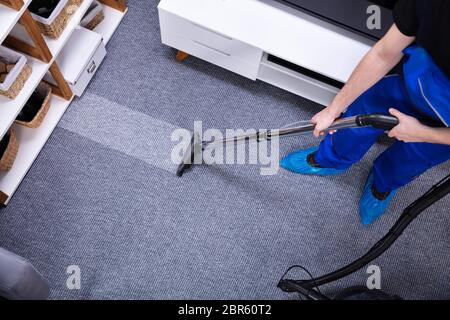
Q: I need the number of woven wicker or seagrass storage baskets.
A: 5